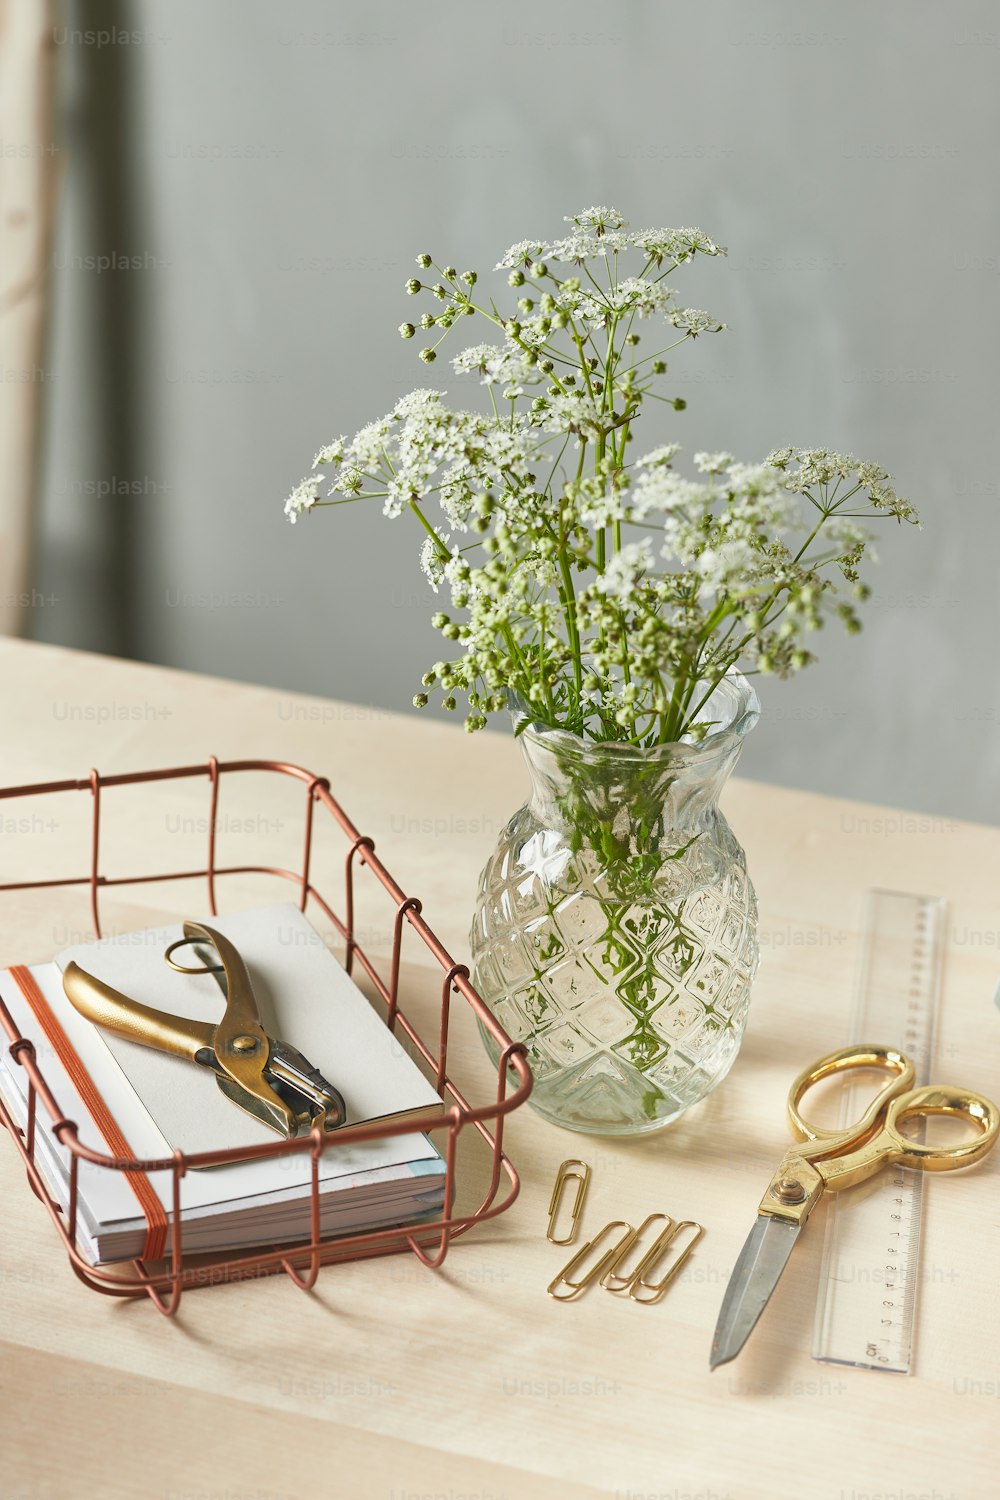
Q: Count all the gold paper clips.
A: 4